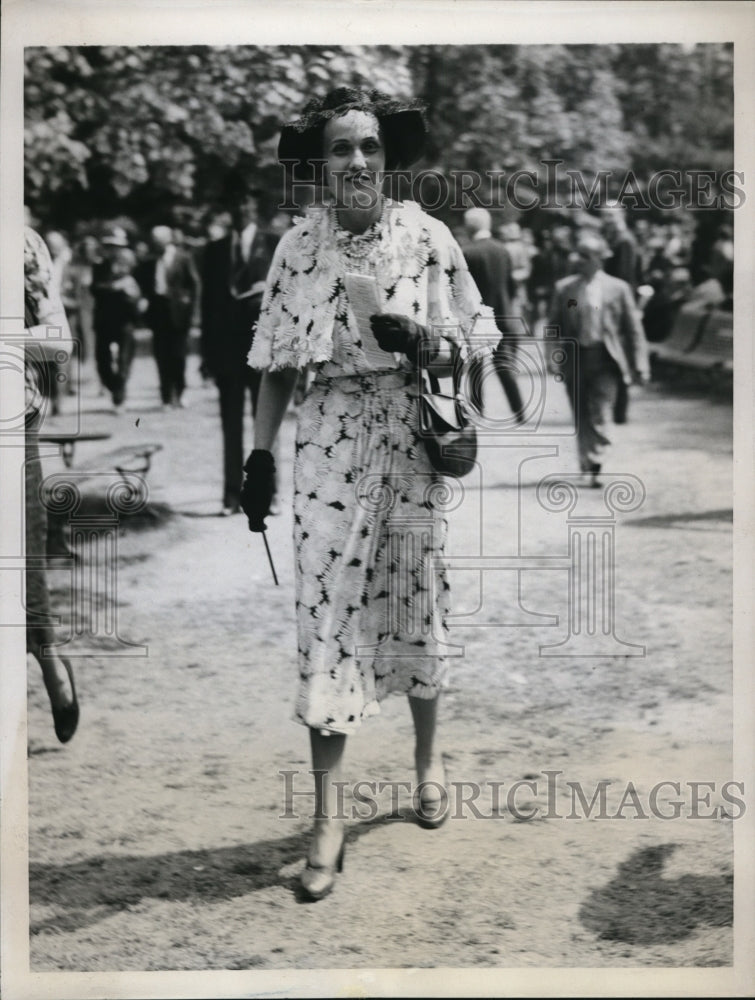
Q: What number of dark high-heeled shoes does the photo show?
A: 1